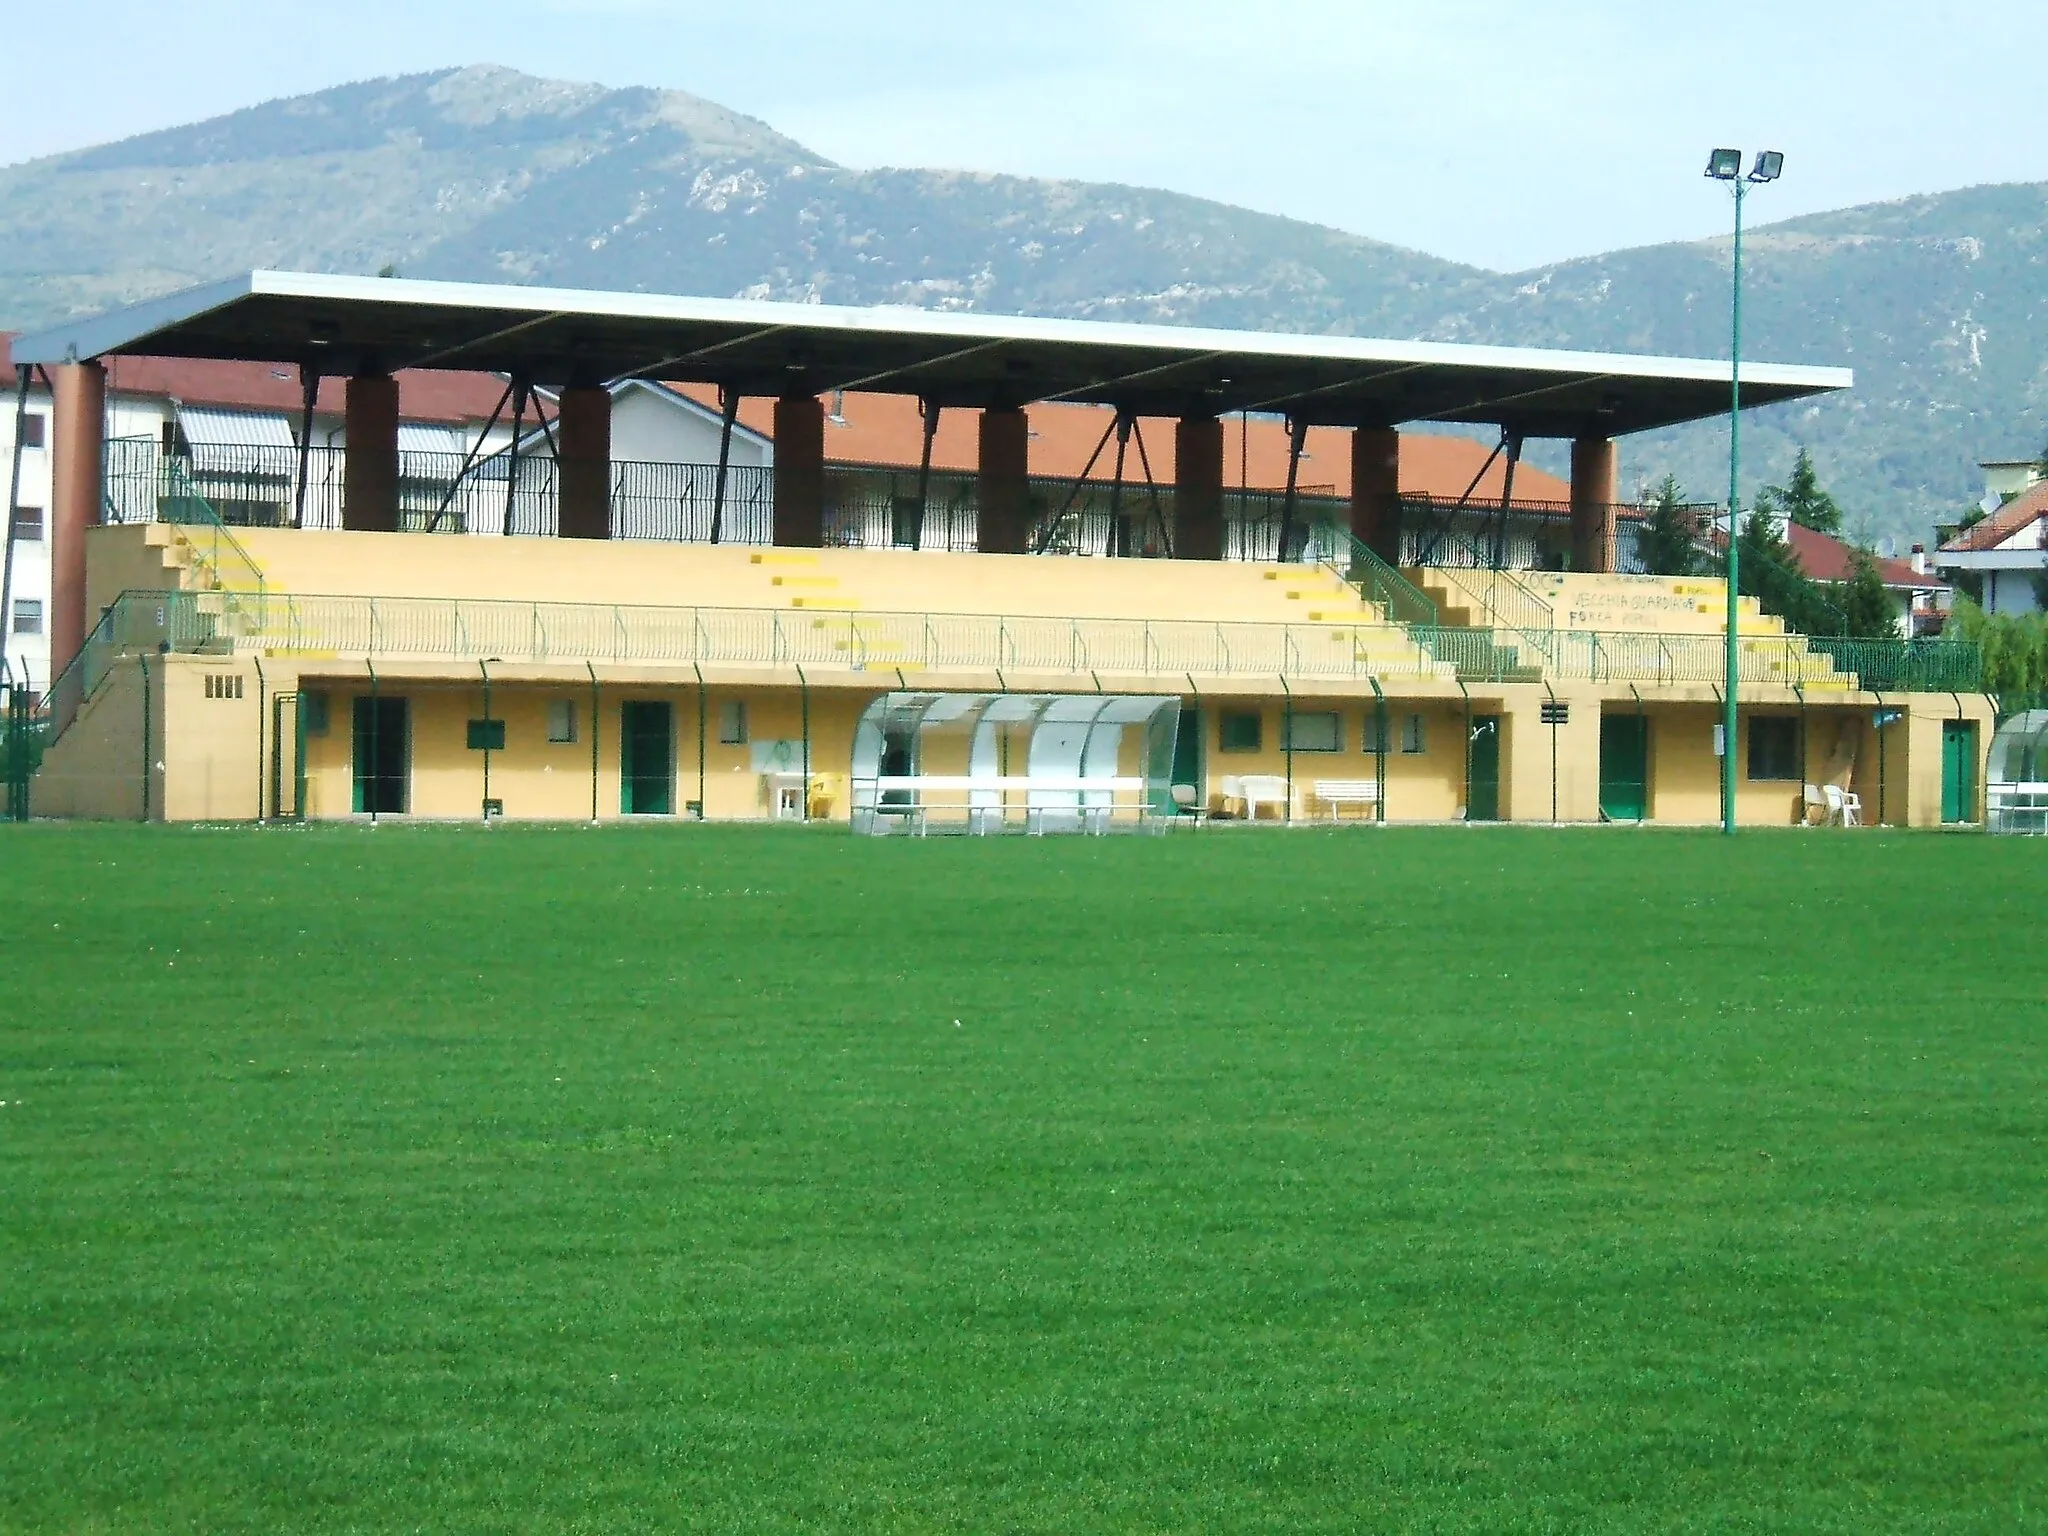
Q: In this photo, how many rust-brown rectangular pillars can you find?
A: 8